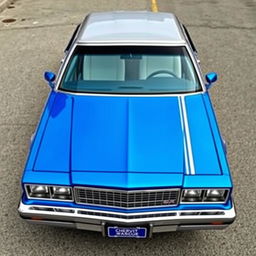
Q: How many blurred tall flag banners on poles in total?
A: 0